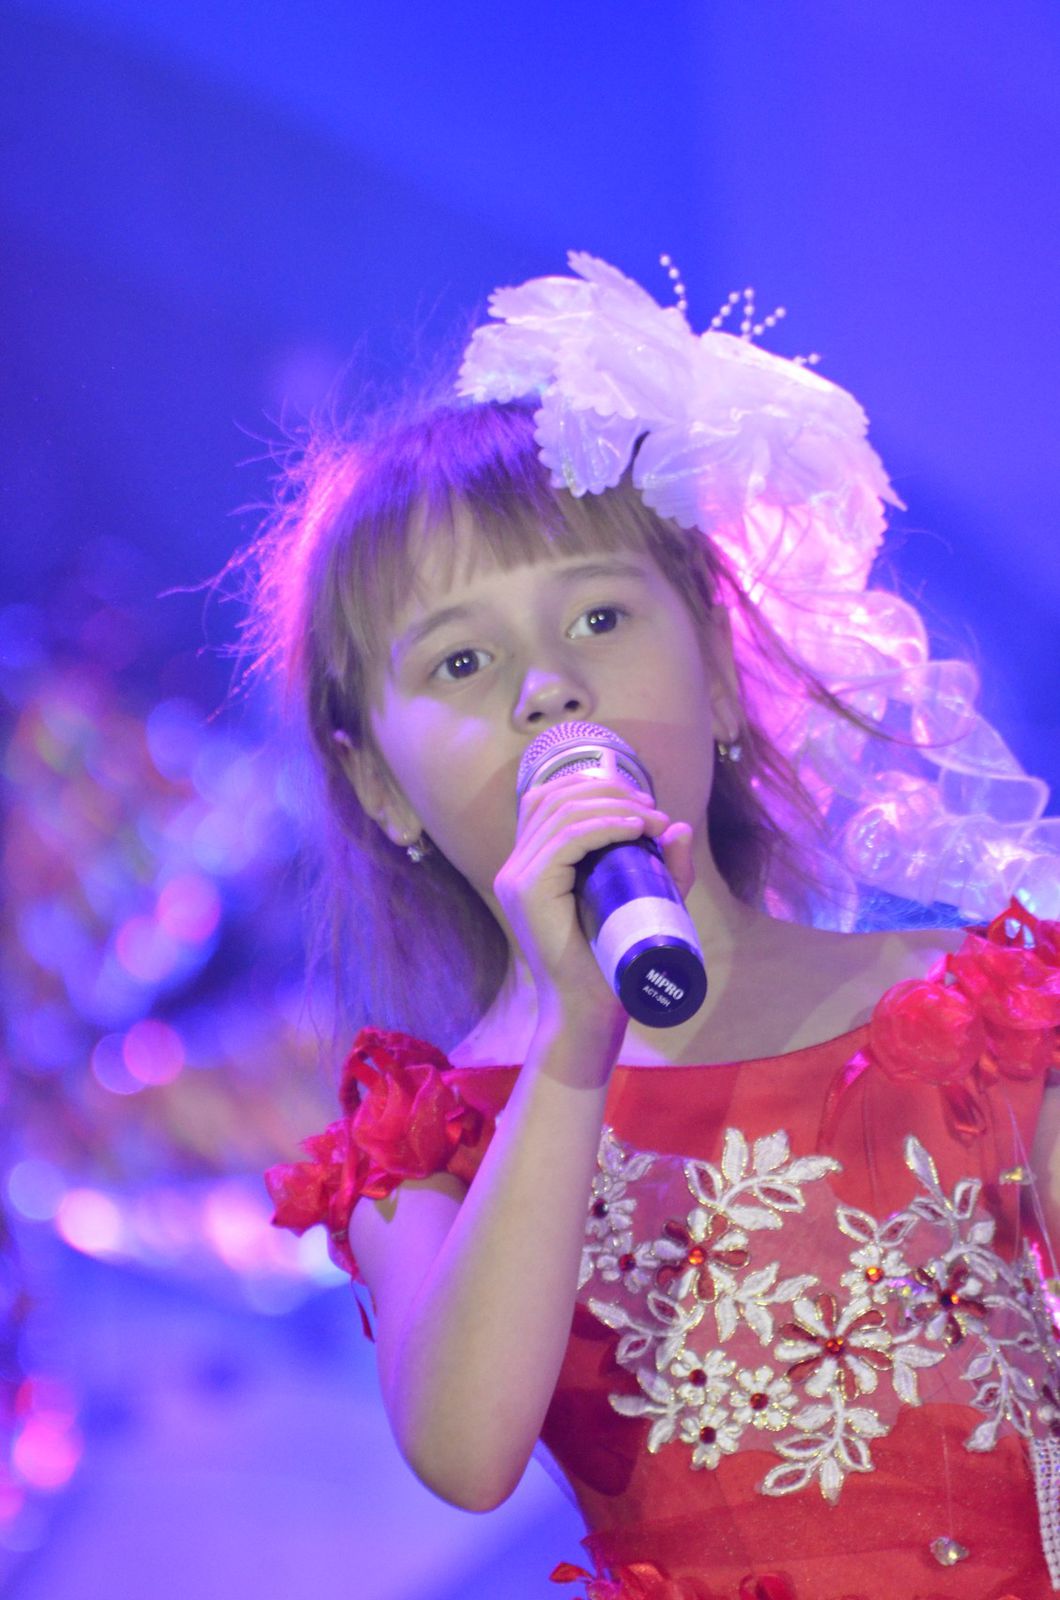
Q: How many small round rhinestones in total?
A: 9